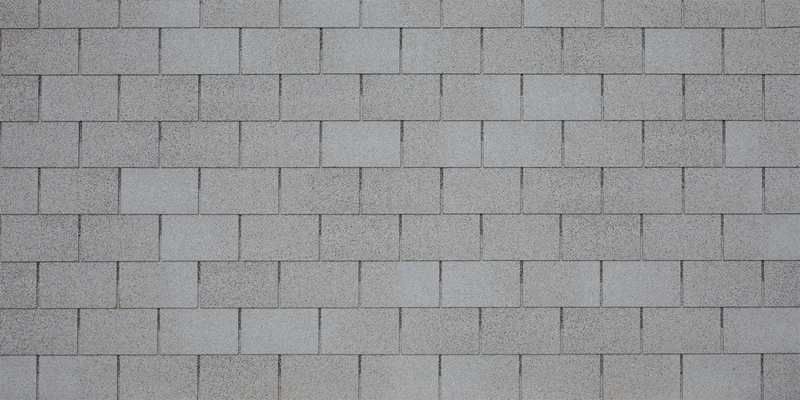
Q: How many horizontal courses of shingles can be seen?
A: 9